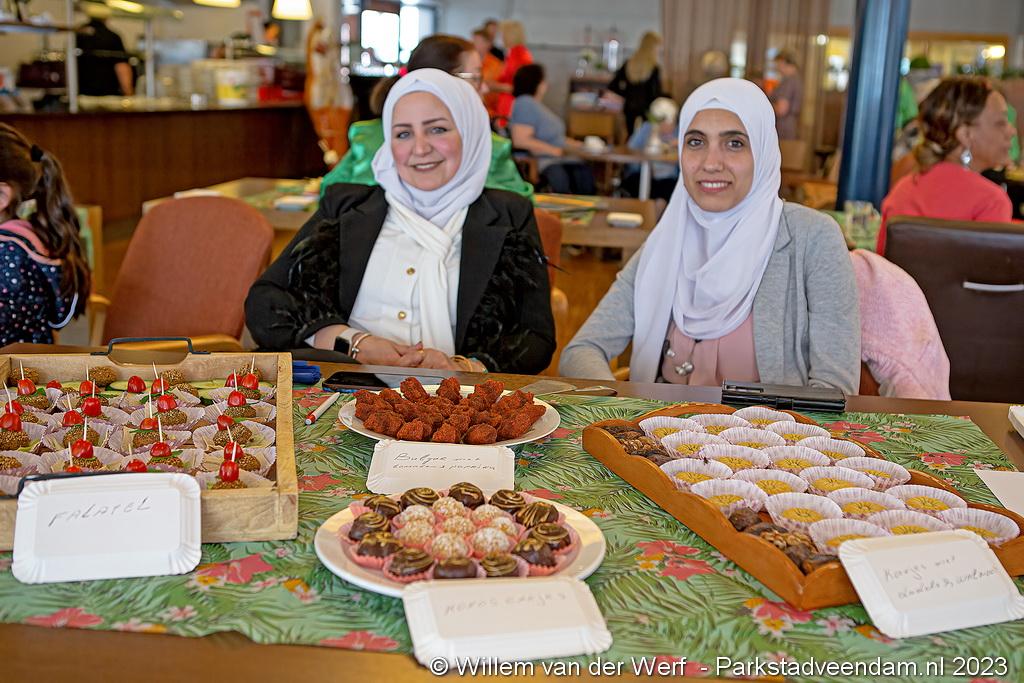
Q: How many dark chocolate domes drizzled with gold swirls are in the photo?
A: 12